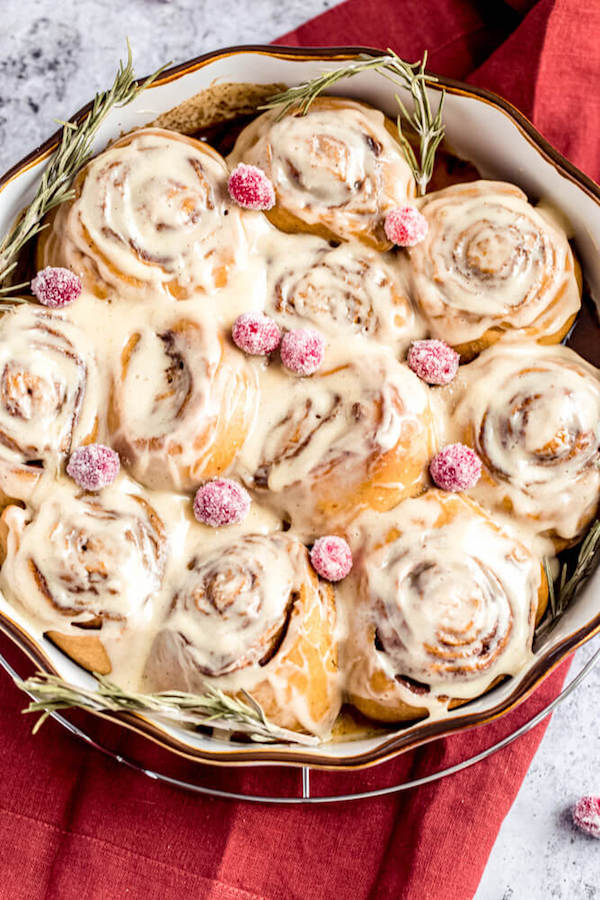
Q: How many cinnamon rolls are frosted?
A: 11